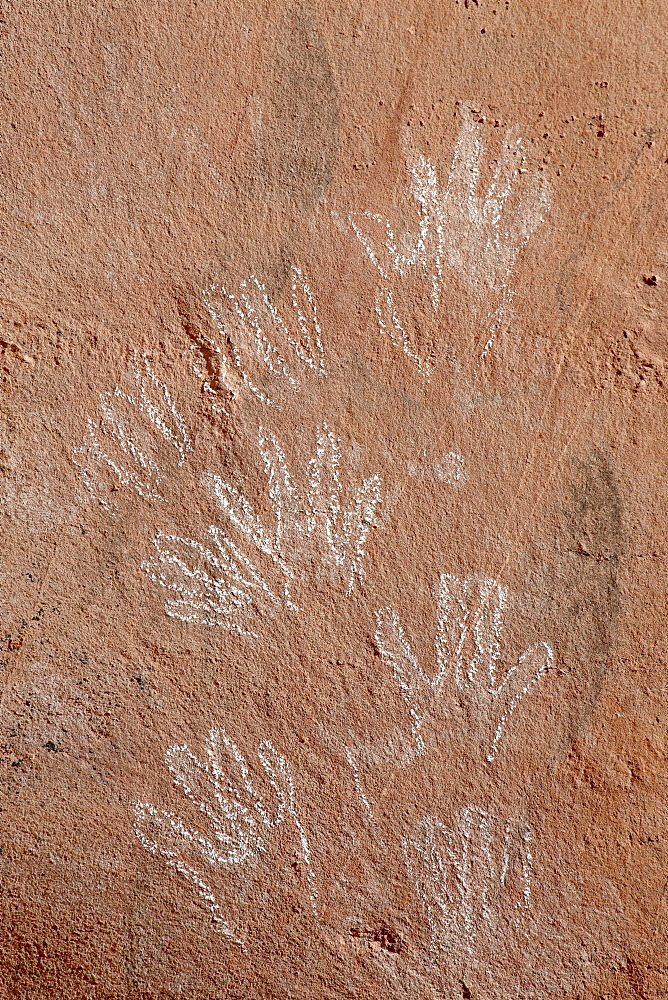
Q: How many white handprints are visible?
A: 8